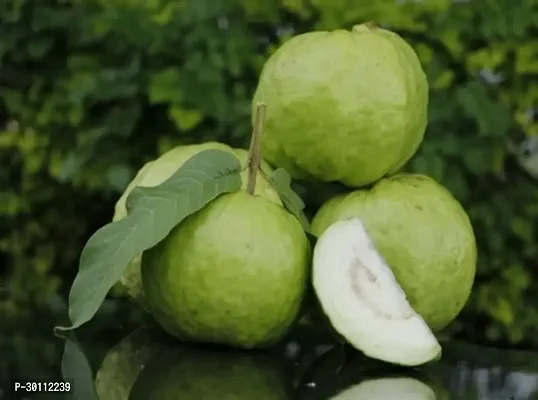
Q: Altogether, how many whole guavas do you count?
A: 4